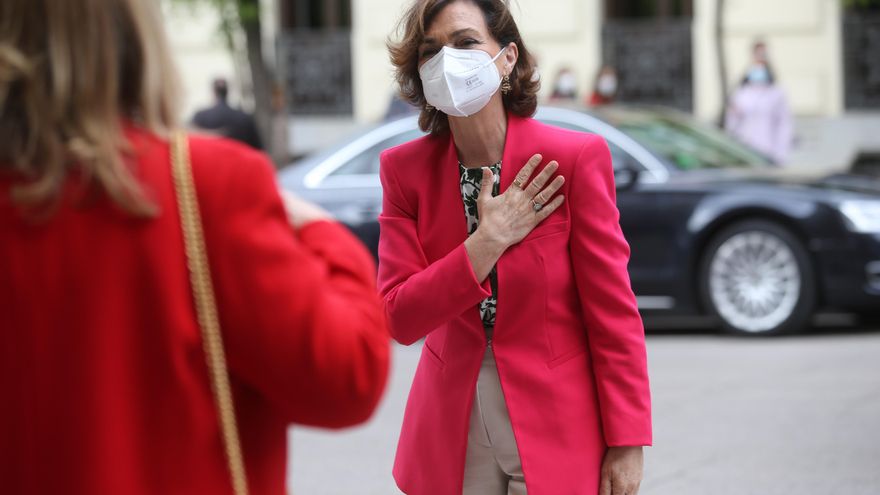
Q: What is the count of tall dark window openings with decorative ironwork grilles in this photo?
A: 3